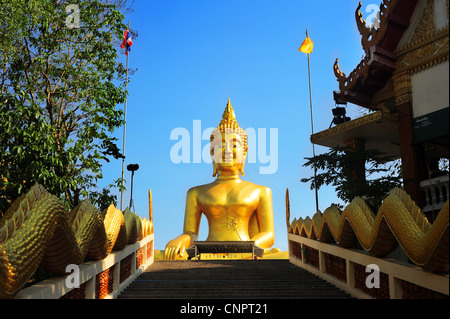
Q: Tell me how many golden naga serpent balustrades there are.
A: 2